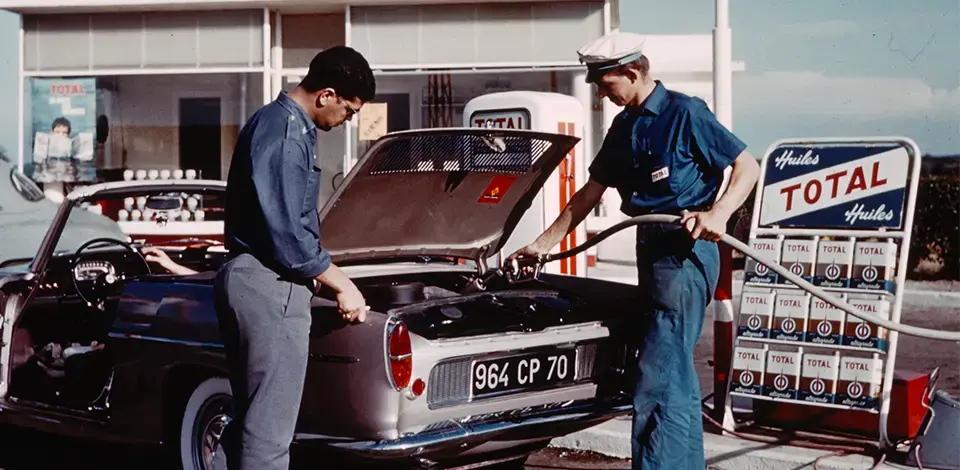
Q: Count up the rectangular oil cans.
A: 12